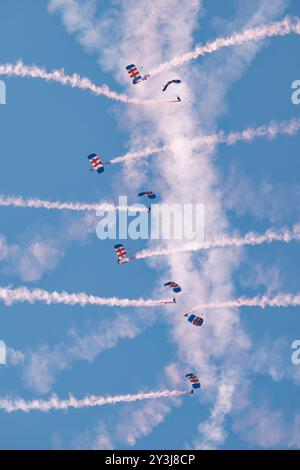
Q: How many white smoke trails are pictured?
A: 8